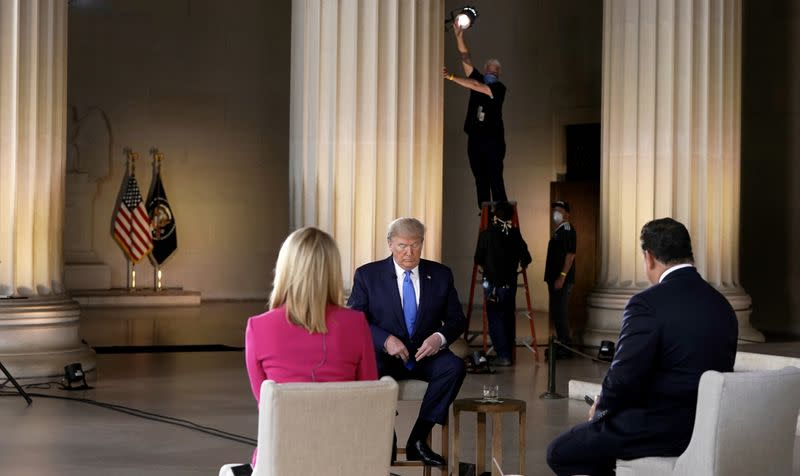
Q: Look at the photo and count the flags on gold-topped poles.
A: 2